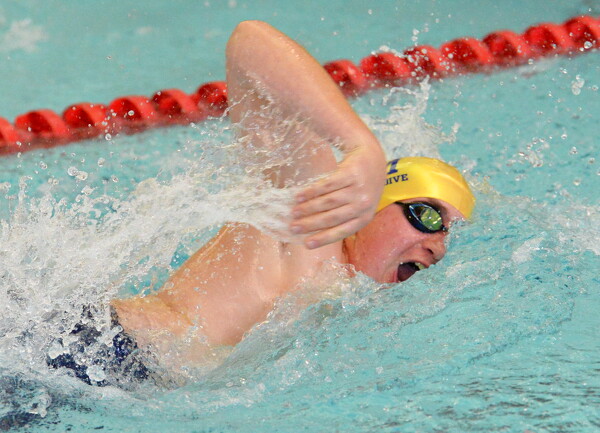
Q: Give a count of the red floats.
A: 13